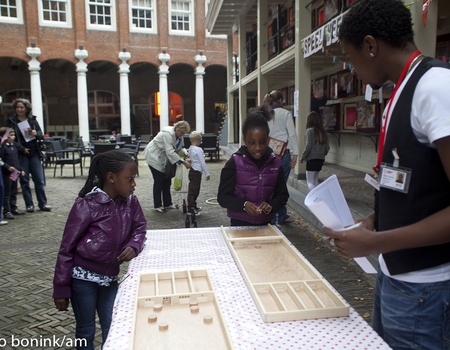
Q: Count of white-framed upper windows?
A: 5